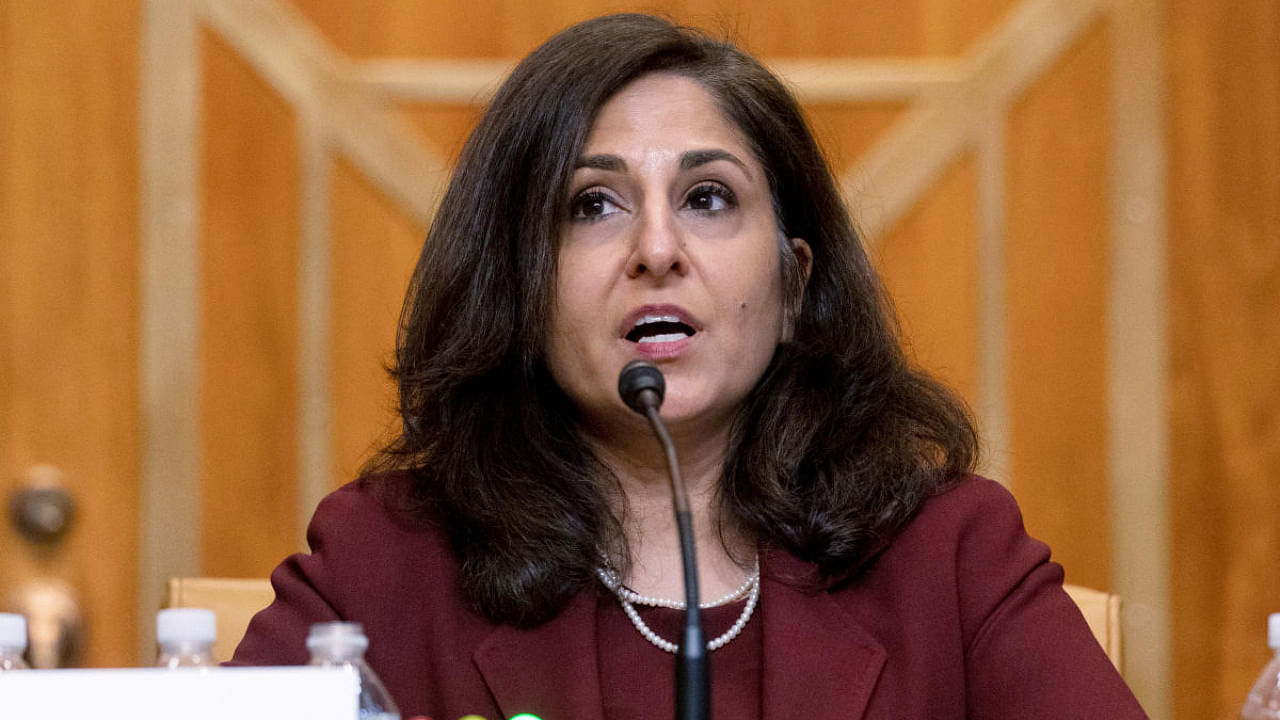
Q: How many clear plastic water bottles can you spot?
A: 4